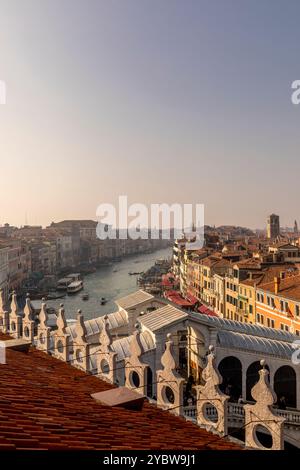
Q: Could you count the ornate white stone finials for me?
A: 11